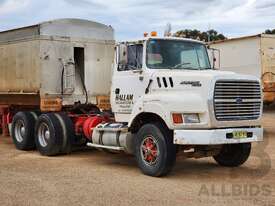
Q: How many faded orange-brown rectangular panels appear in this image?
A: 2